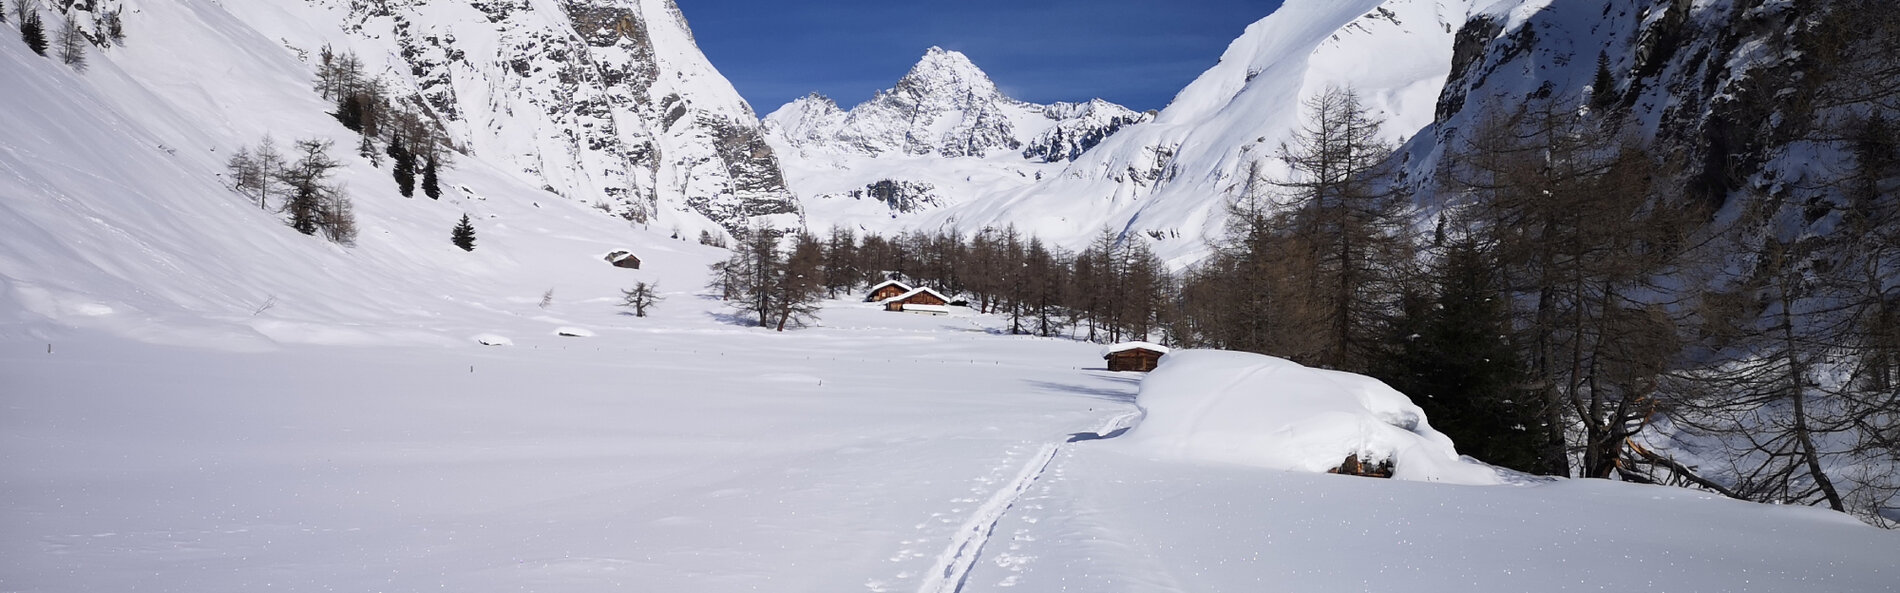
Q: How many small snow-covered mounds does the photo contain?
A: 2